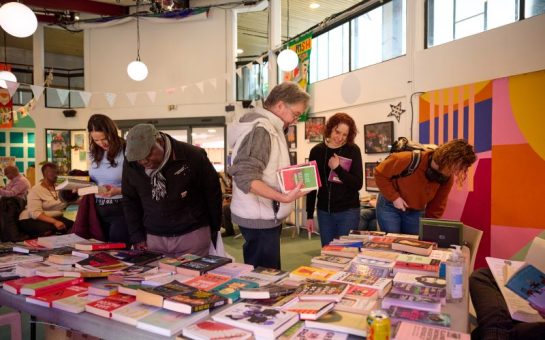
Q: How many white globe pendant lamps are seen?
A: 4